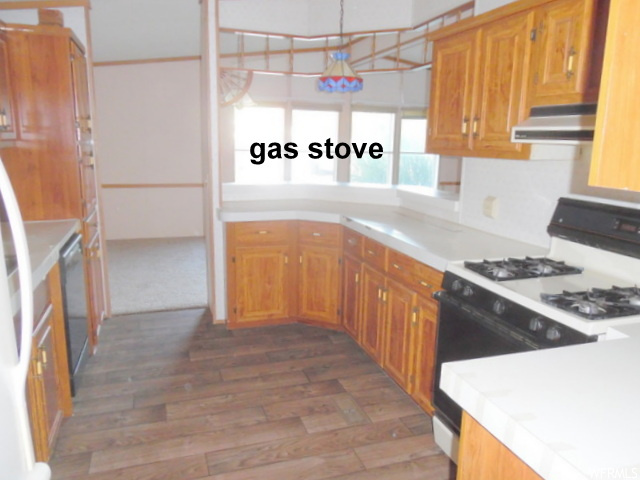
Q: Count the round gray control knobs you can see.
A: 5